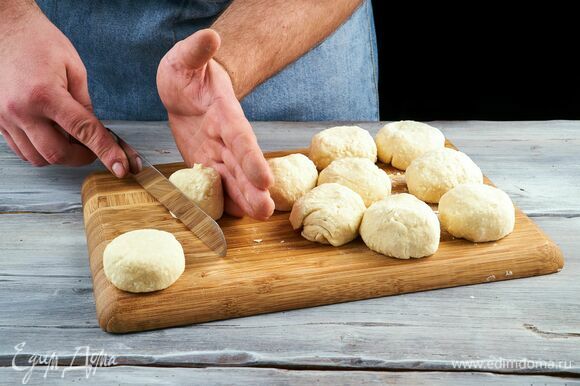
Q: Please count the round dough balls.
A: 10